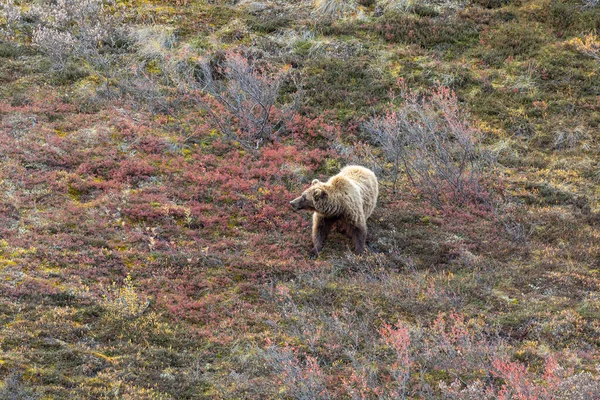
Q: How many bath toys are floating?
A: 0